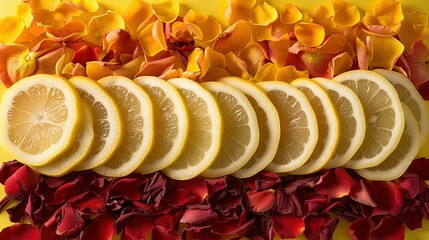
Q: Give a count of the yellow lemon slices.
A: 14